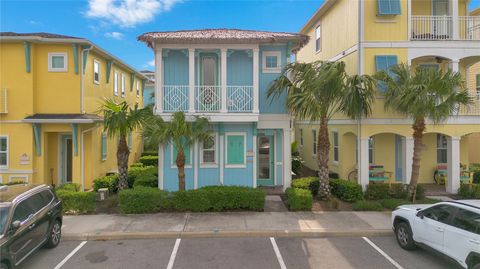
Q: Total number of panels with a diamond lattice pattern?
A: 3